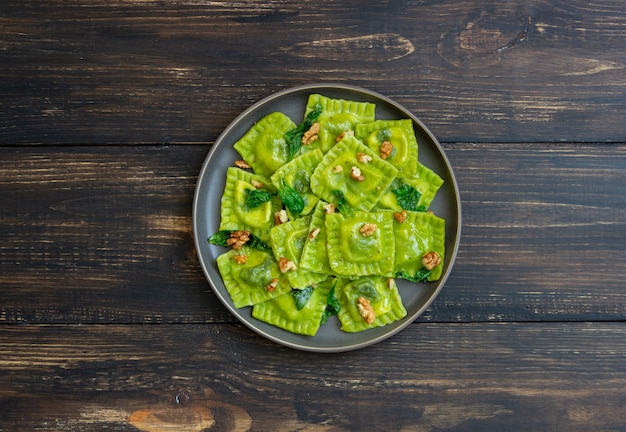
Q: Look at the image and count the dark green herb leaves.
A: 9